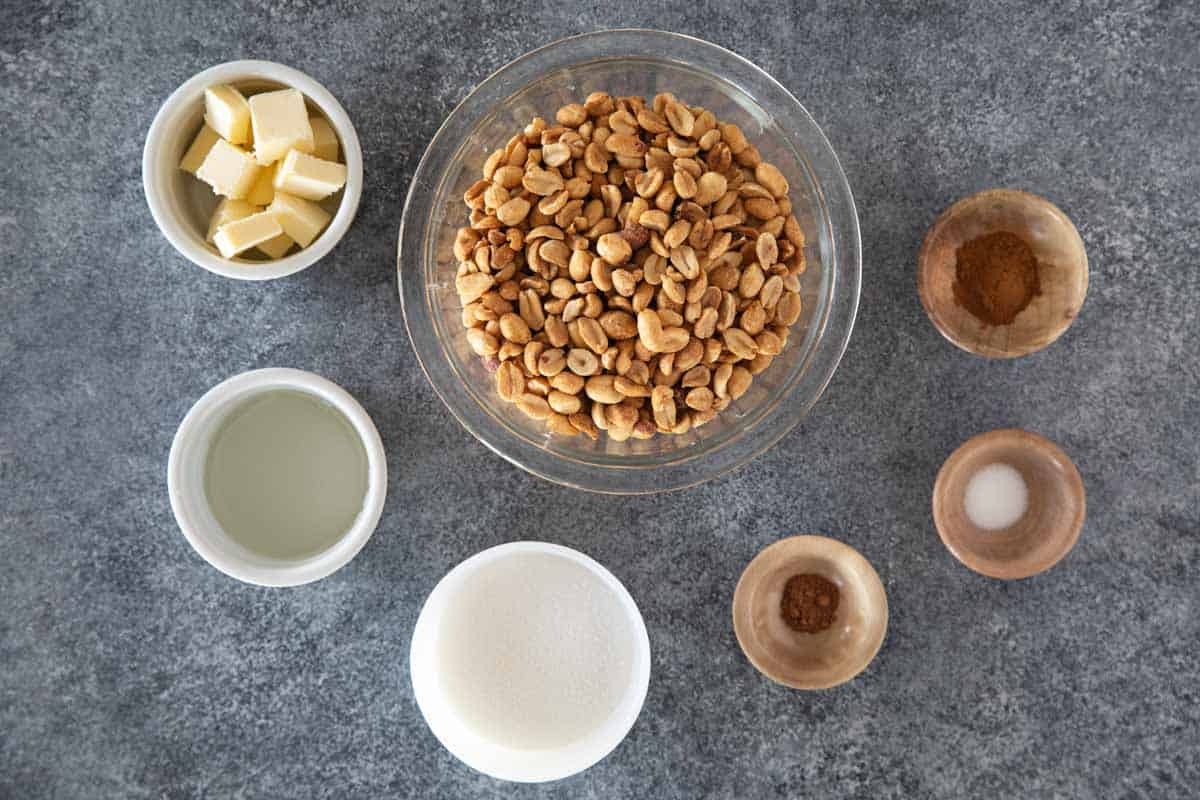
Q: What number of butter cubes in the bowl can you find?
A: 11